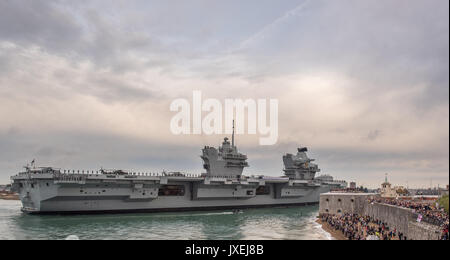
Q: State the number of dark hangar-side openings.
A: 2